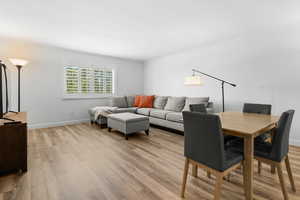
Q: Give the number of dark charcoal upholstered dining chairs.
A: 4